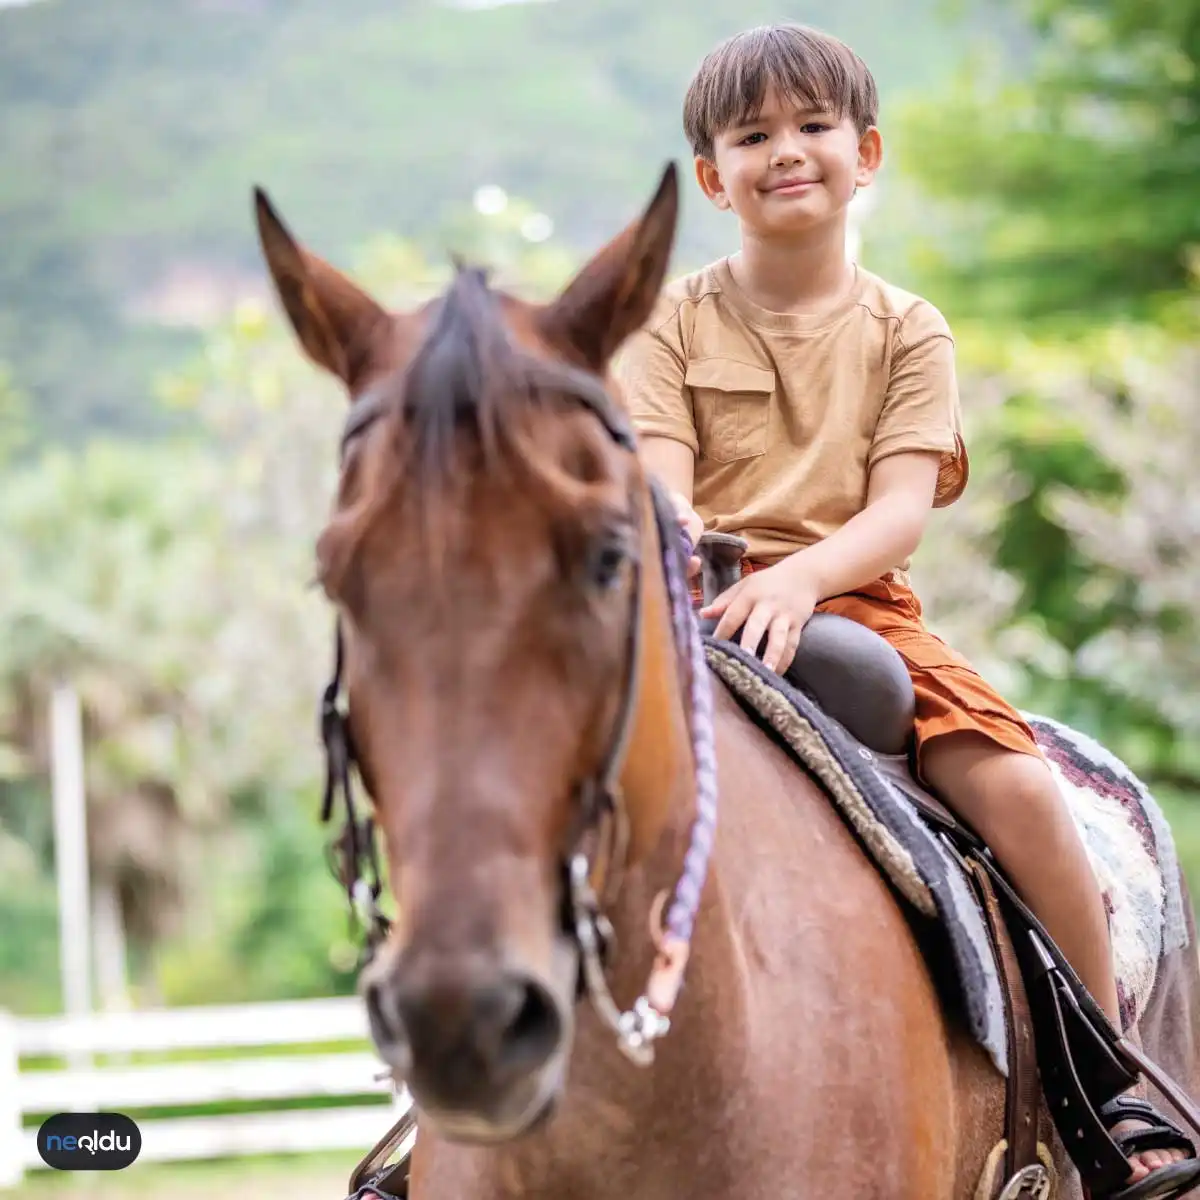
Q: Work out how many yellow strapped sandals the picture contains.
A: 0